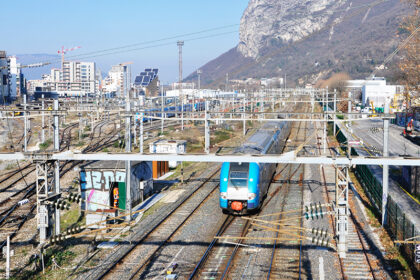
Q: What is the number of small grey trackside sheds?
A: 2